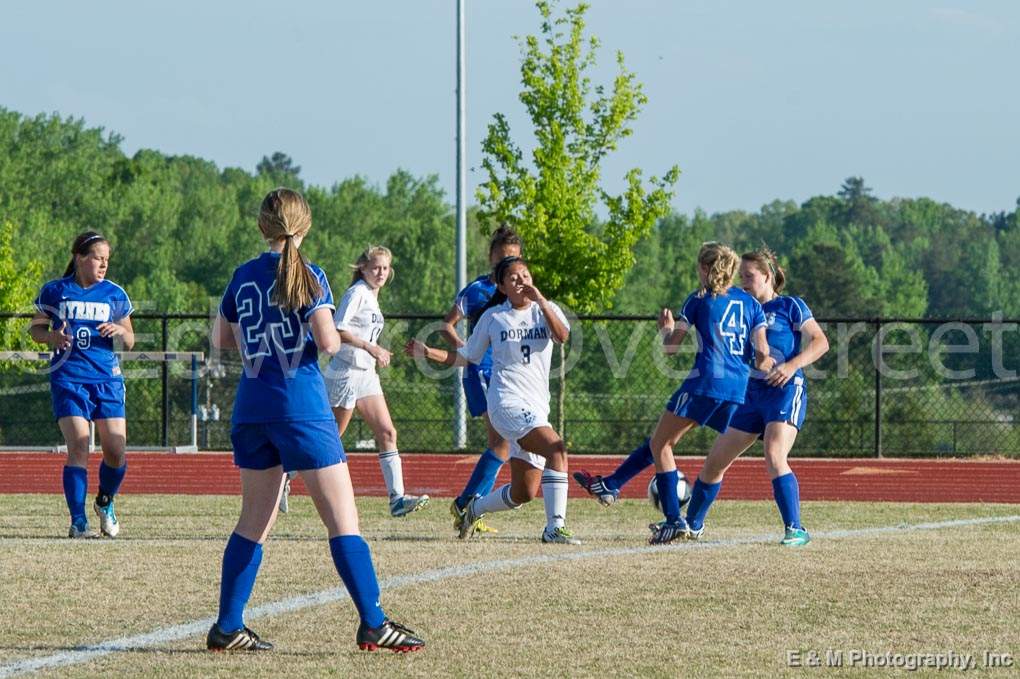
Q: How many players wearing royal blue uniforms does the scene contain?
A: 5